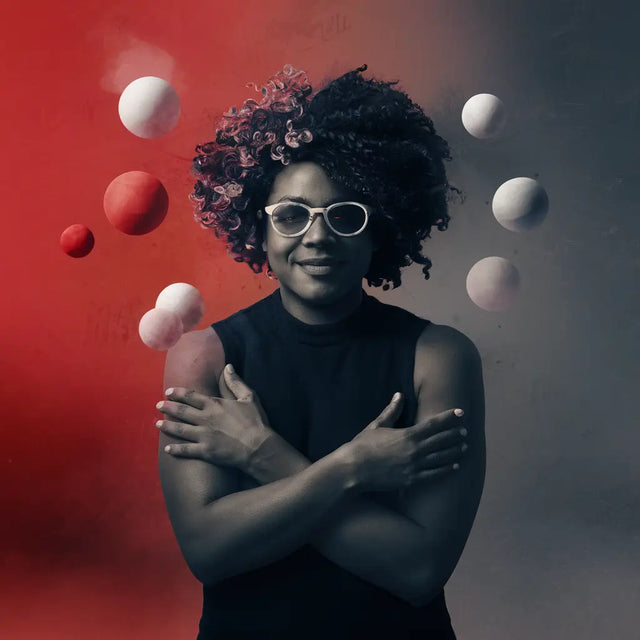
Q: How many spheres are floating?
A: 8